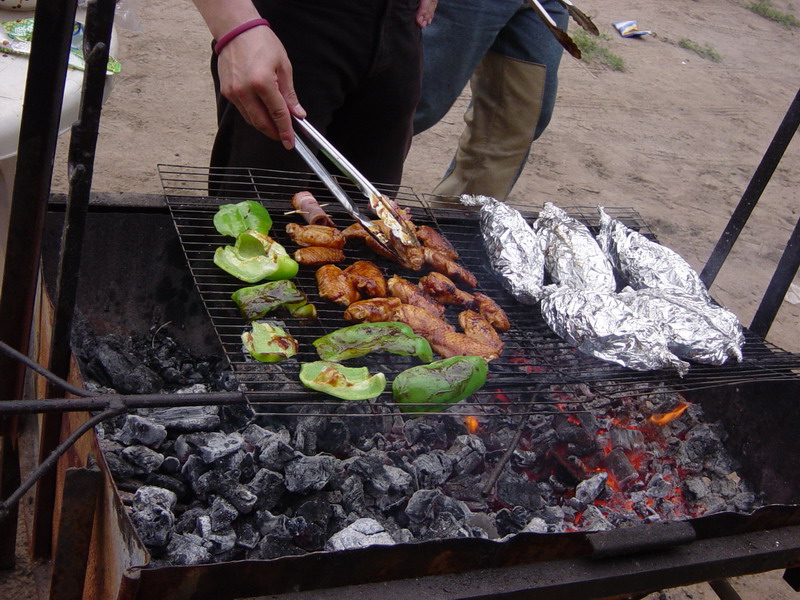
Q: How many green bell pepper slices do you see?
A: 7